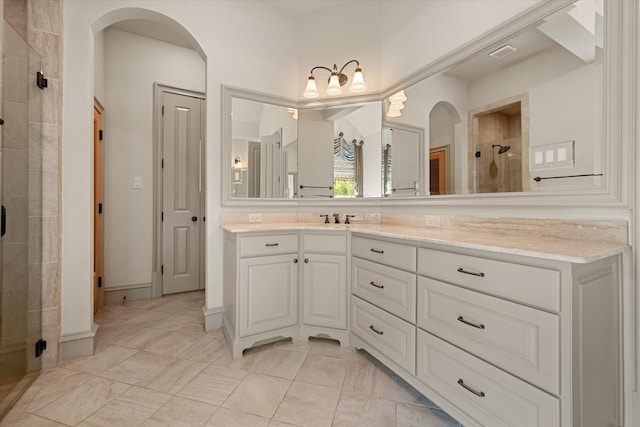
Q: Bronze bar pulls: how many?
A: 7